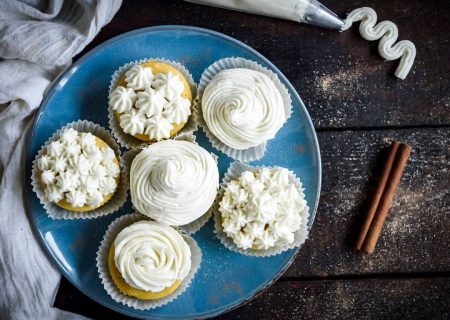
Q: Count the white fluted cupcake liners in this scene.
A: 6